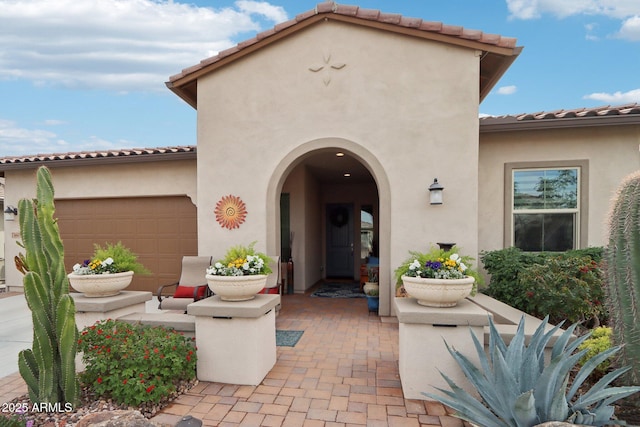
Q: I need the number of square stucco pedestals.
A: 3